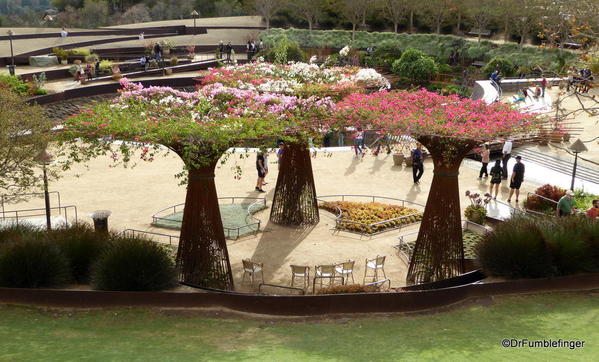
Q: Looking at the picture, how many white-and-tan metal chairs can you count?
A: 5